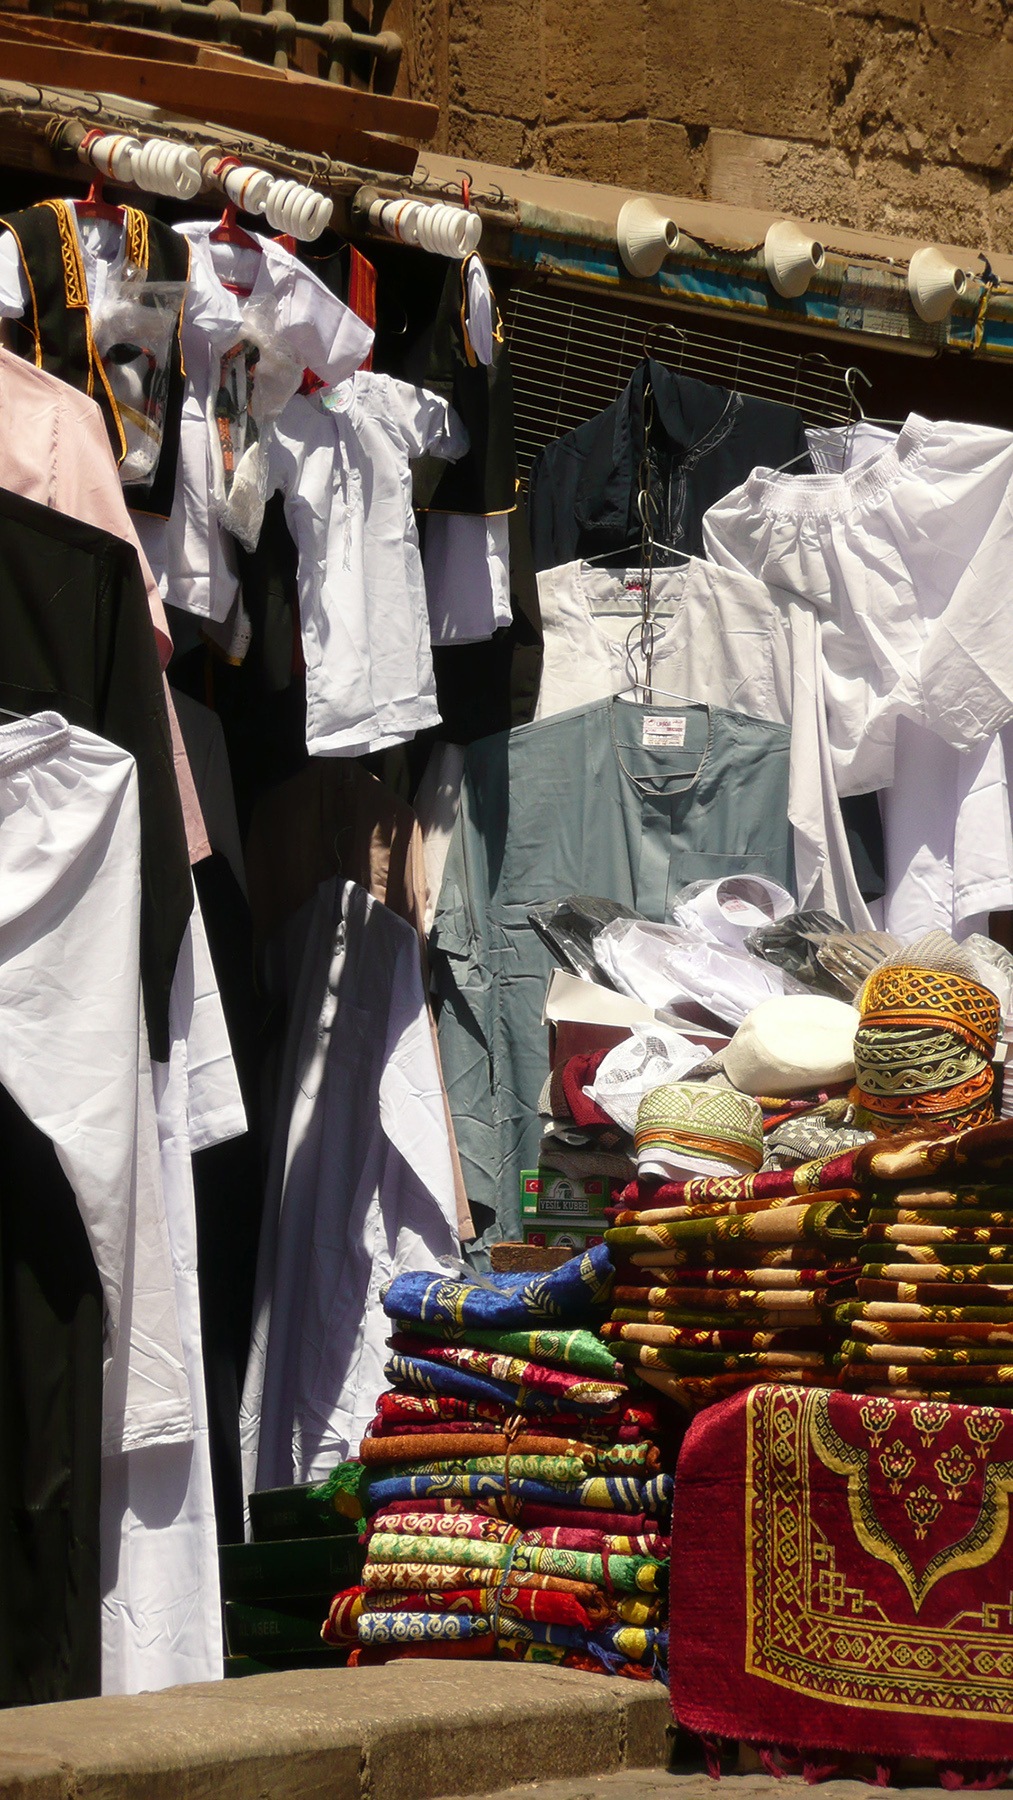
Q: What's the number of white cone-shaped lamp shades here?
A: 3